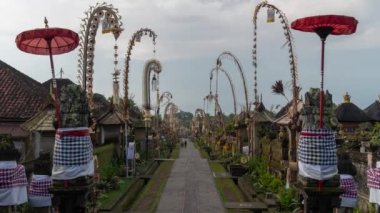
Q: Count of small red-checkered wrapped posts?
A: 4